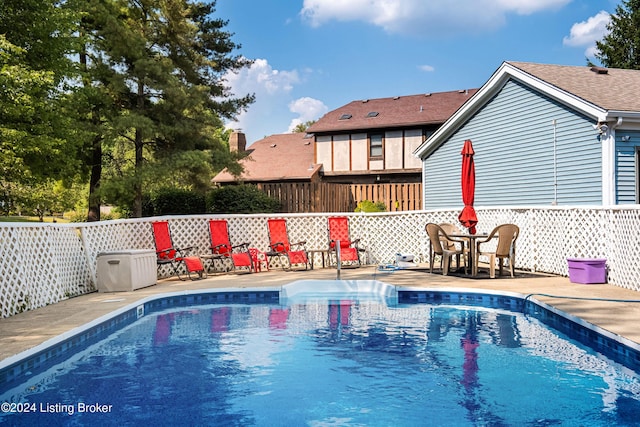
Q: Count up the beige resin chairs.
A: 3